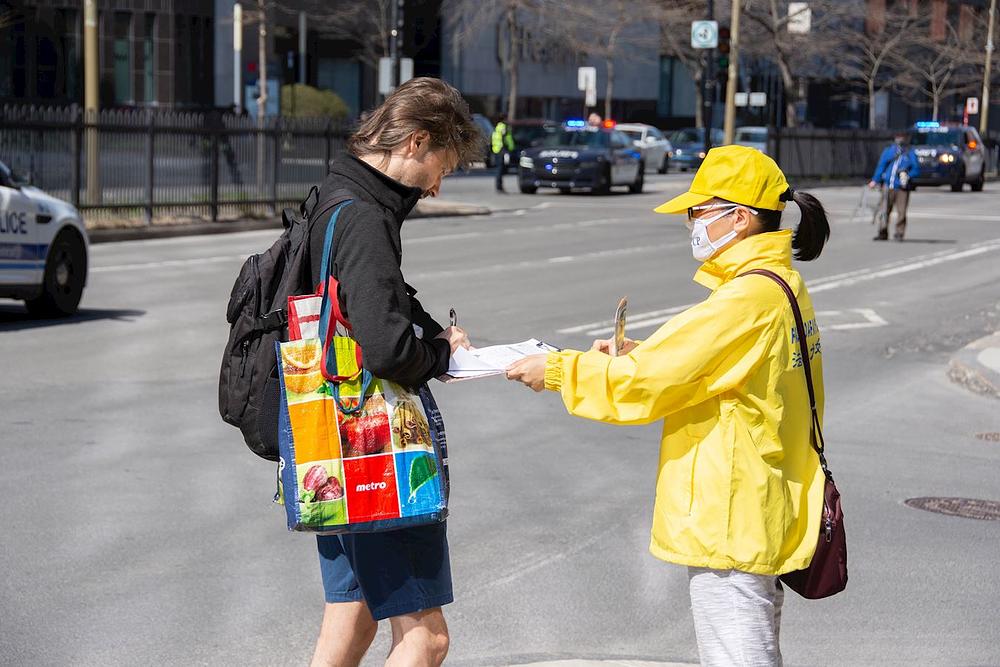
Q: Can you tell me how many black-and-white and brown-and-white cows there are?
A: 0